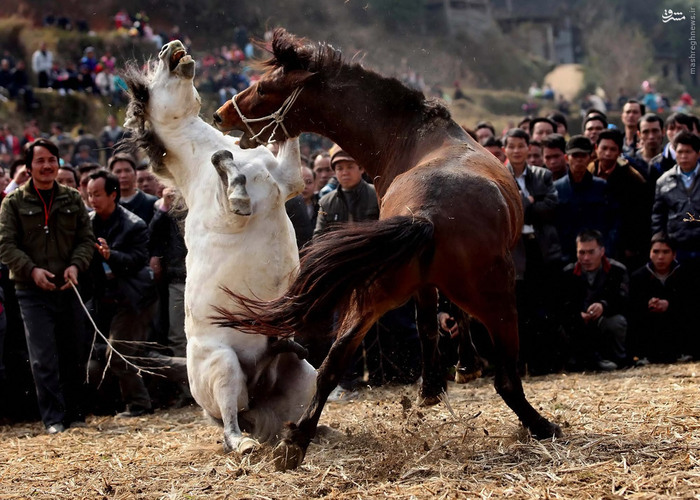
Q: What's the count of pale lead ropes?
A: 1